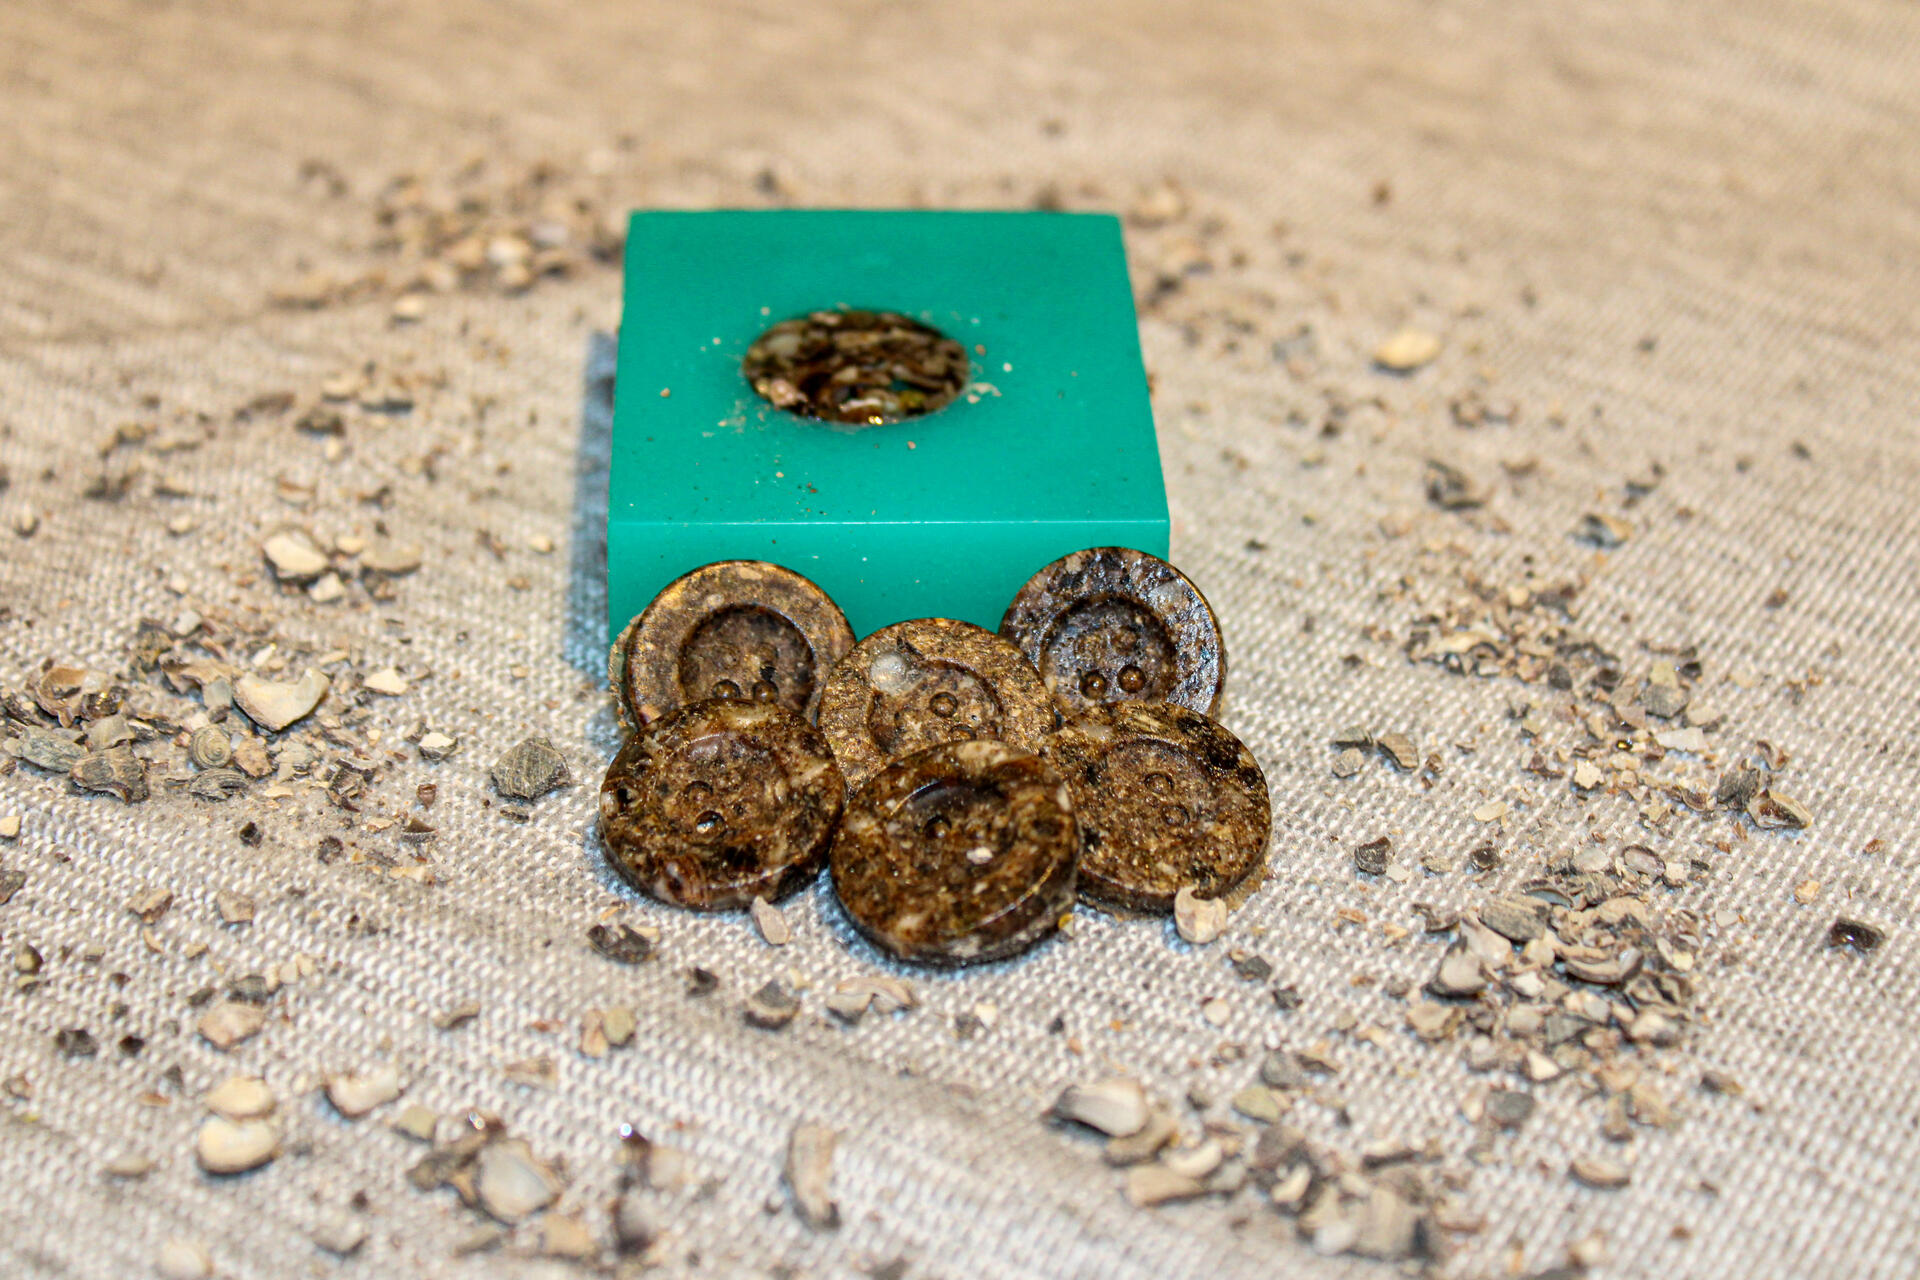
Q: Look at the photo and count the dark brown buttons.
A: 6